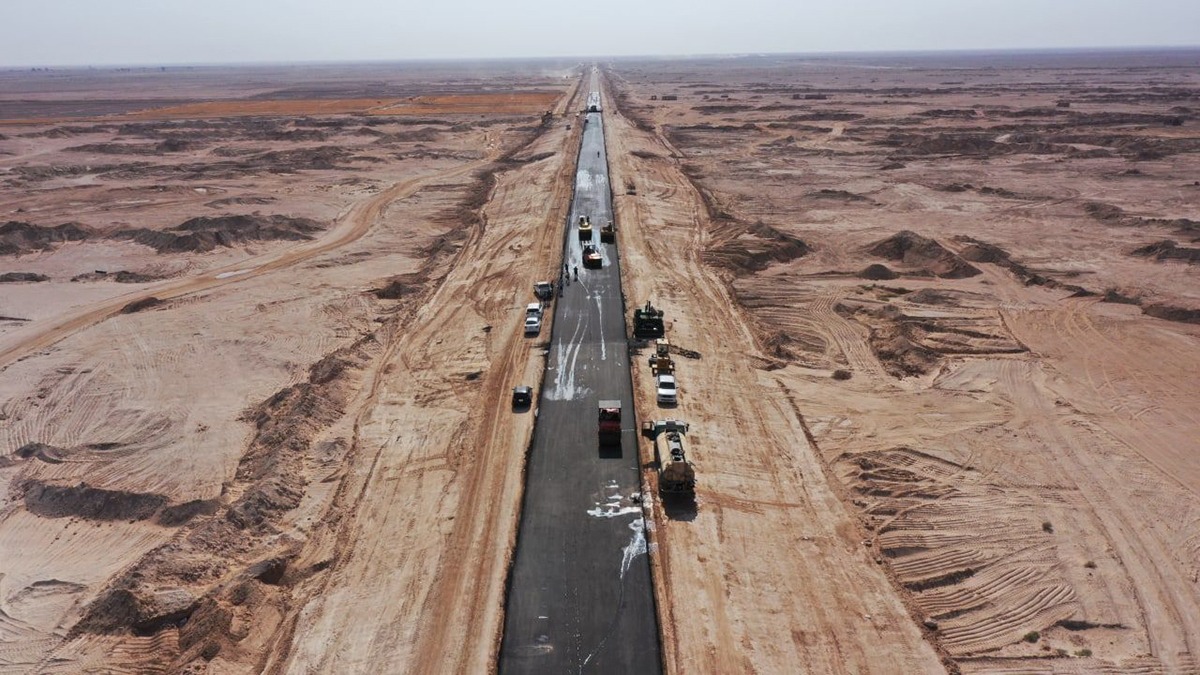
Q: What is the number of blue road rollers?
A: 0